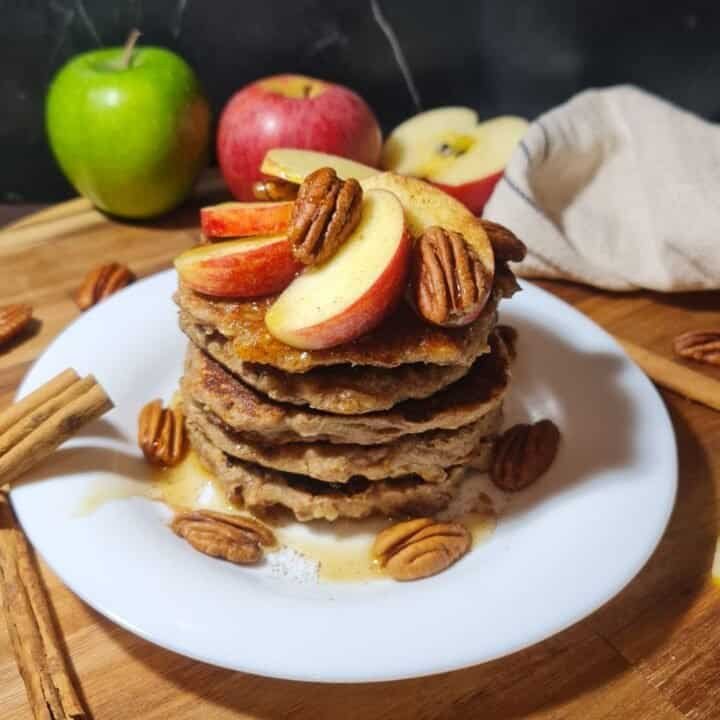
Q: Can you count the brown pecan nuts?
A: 11